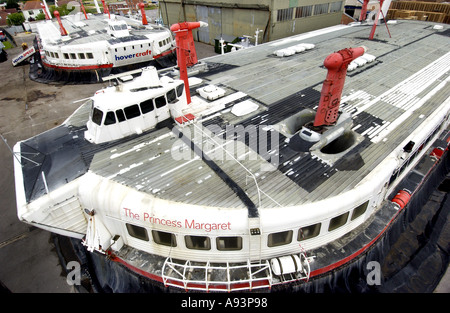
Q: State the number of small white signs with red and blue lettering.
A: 1